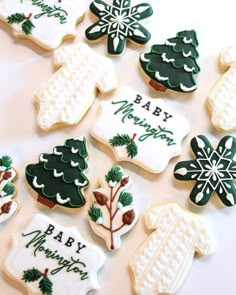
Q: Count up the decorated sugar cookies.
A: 12